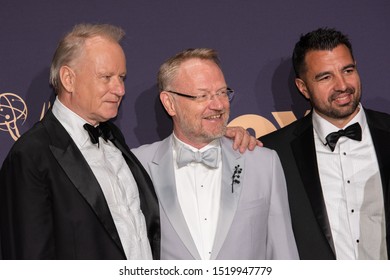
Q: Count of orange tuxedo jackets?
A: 0